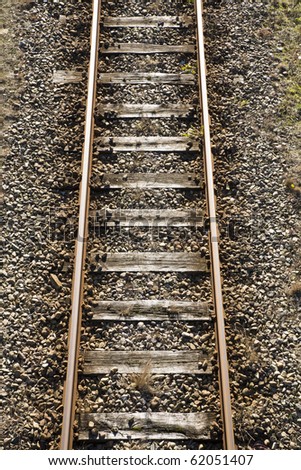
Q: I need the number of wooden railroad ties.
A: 11